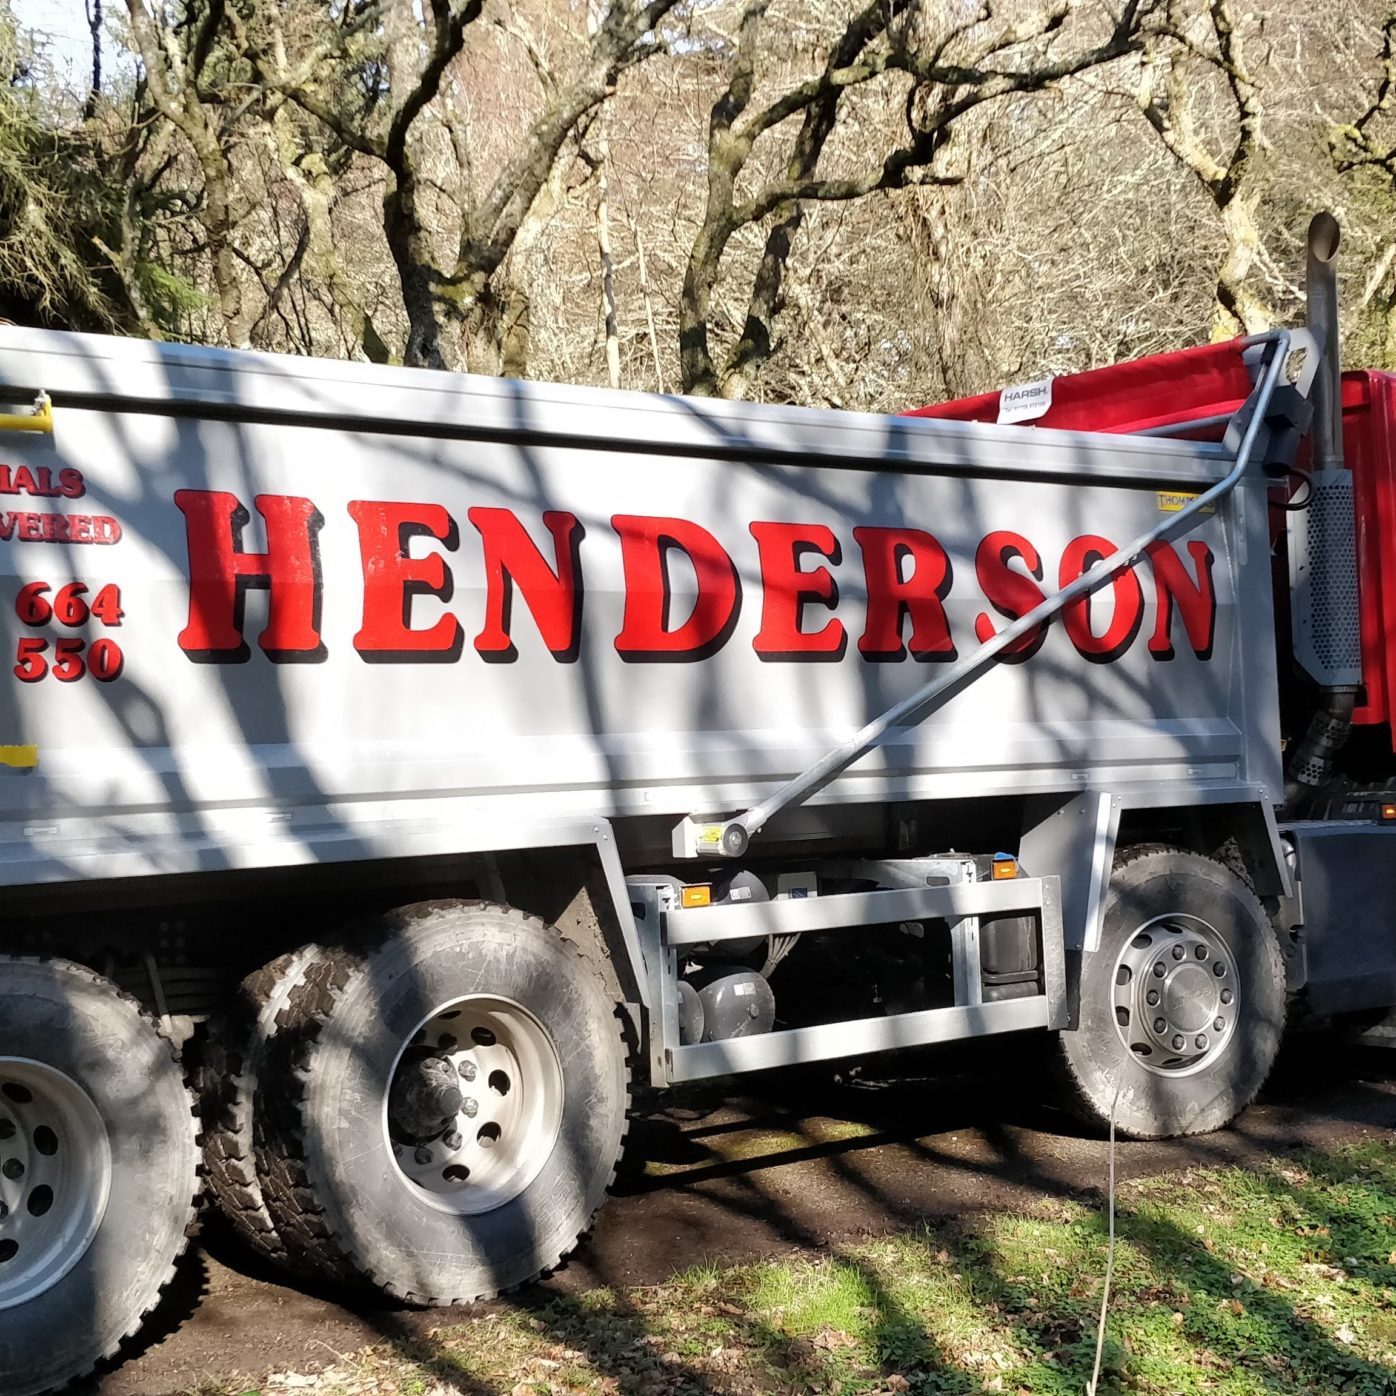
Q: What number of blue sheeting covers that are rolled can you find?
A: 0